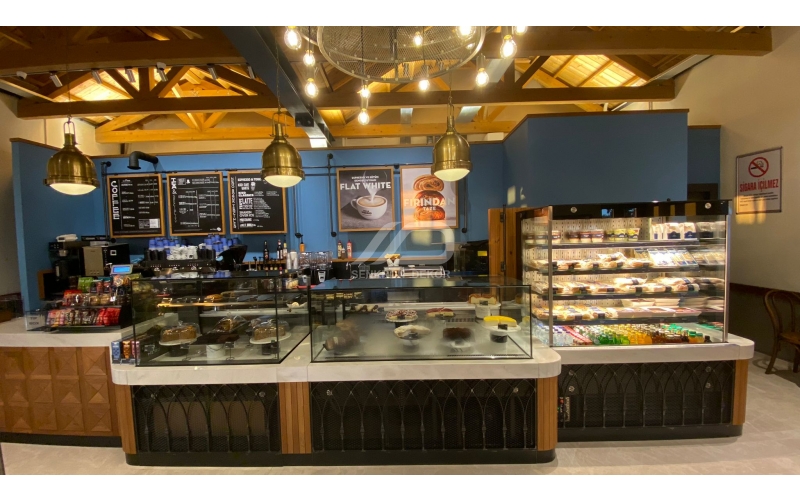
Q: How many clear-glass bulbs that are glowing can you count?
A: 11